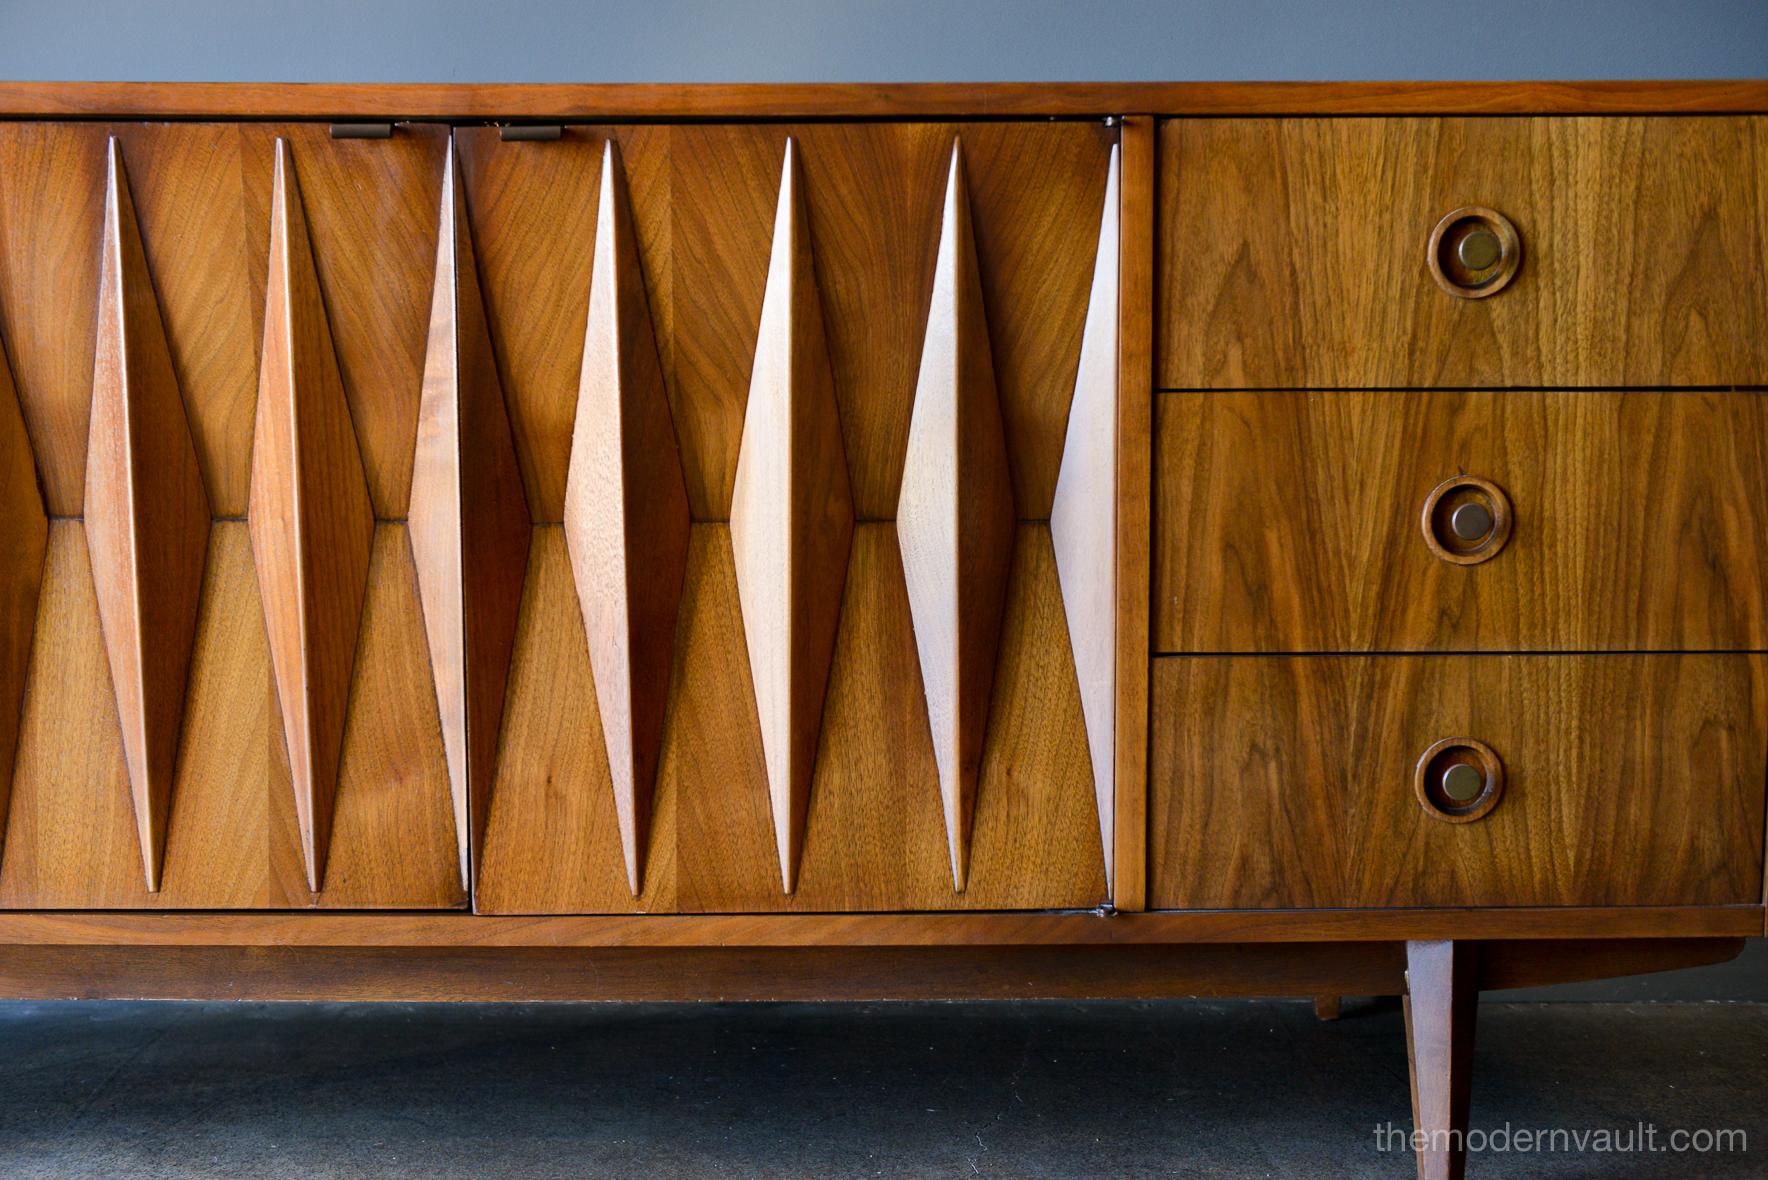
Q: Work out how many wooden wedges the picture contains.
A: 8